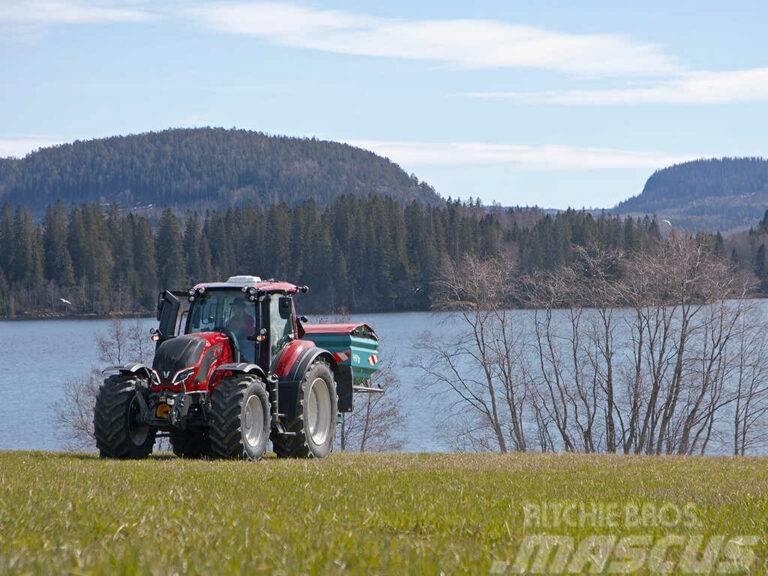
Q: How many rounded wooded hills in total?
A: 2